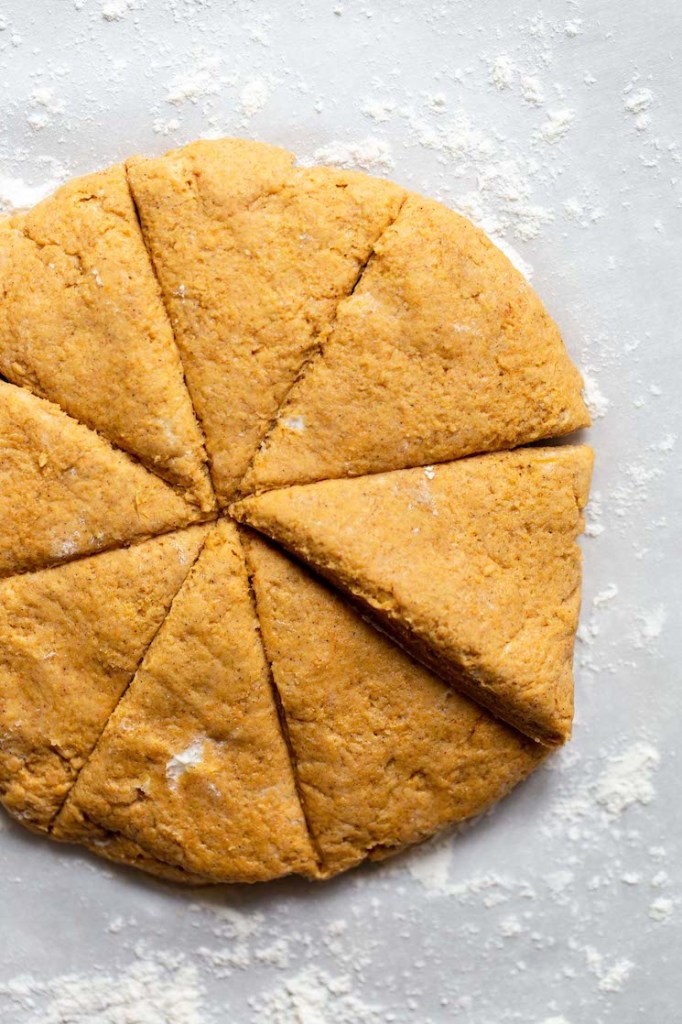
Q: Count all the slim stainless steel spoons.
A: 0